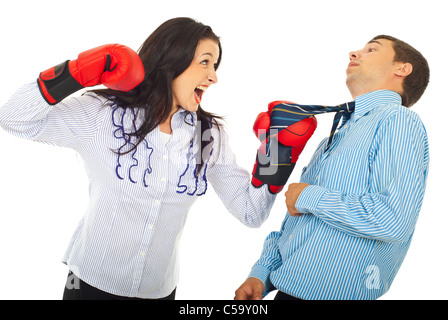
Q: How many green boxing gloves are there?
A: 0